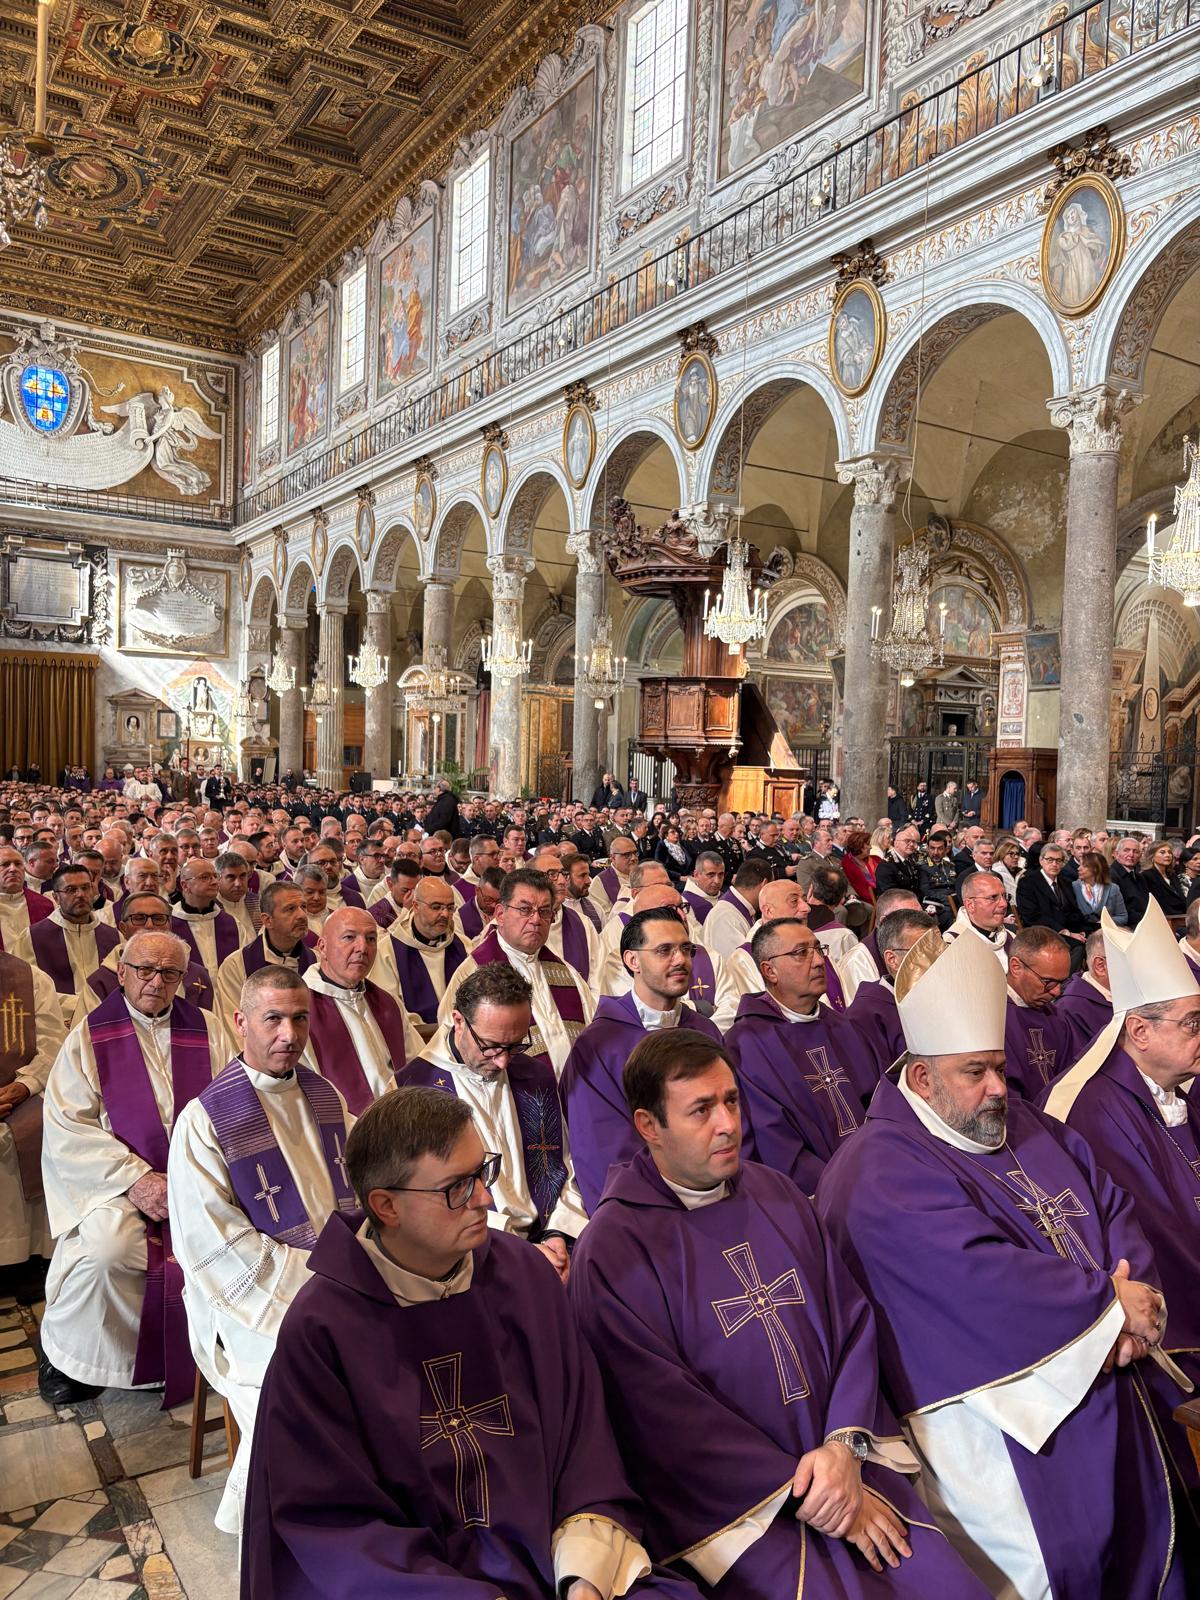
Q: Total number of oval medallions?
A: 10